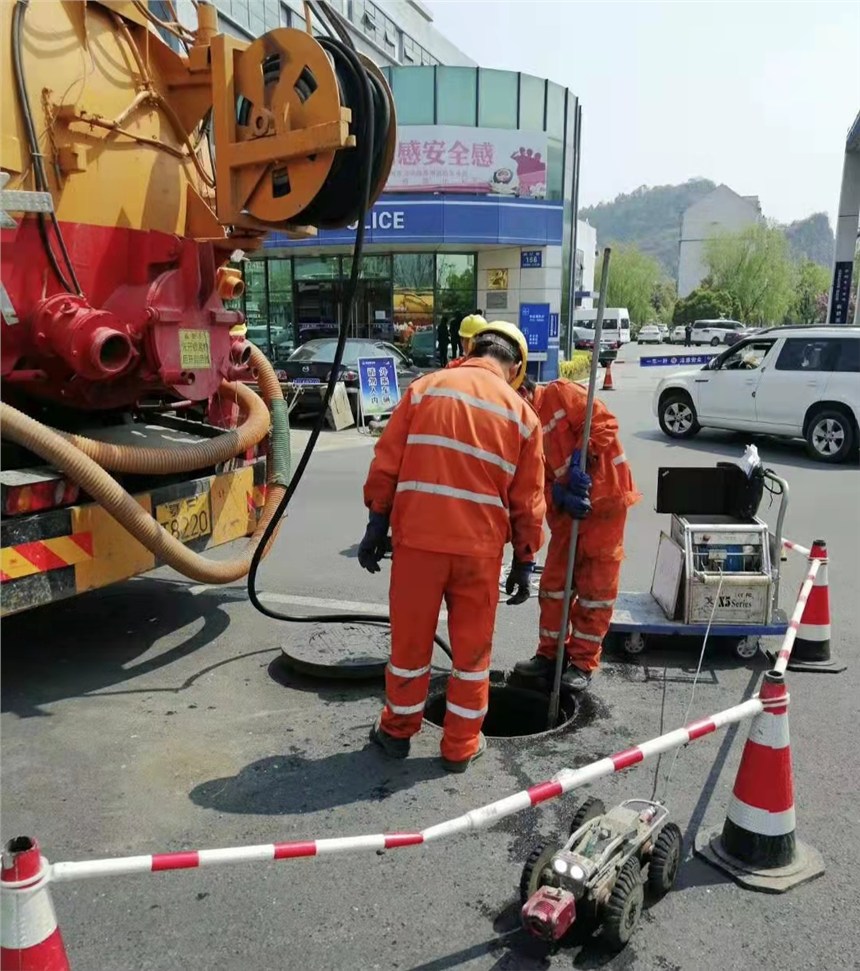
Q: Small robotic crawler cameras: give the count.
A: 1